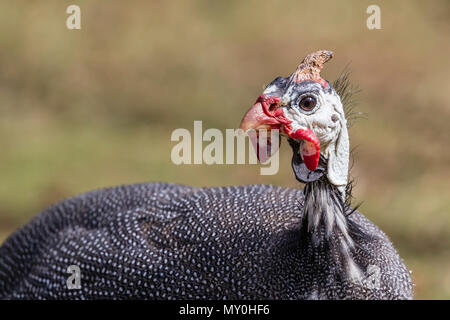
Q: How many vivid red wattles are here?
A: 2